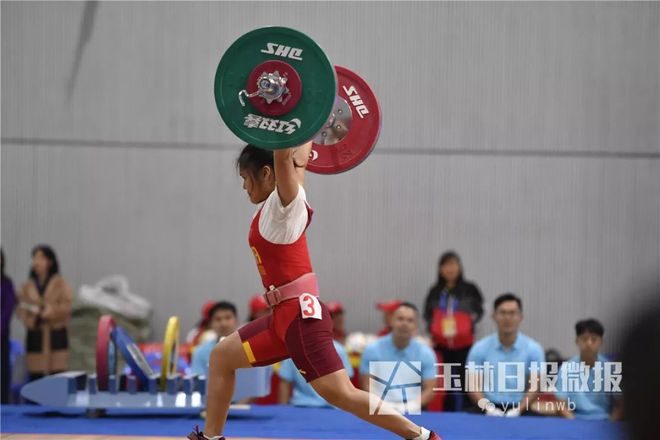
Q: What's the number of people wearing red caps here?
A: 4